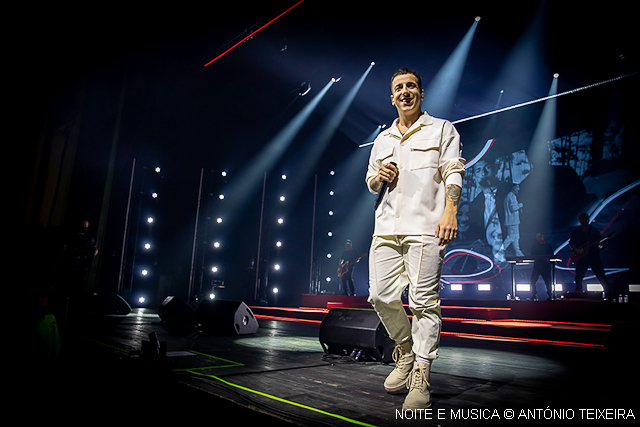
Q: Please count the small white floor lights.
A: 6